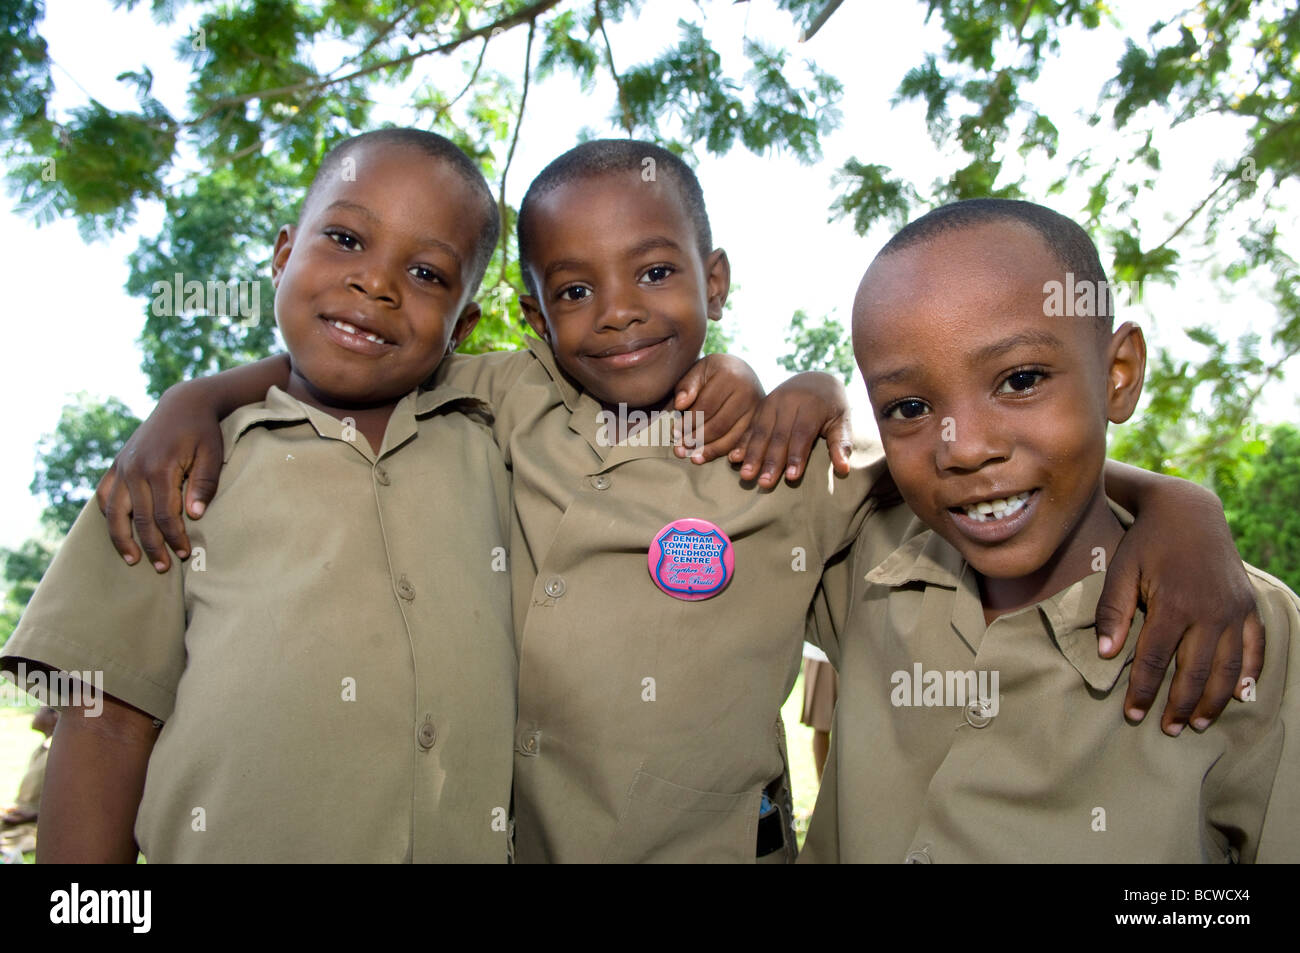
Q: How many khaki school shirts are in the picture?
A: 3